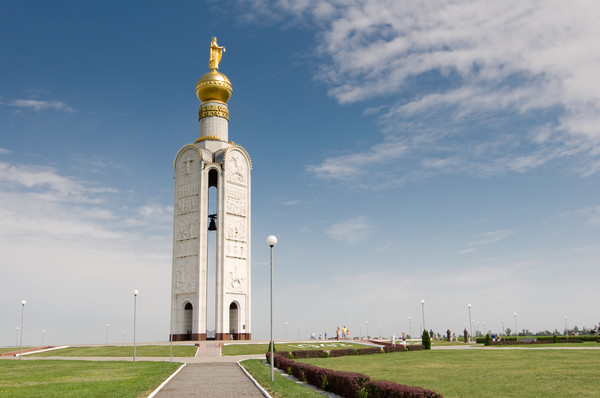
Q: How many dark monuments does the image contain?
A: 3